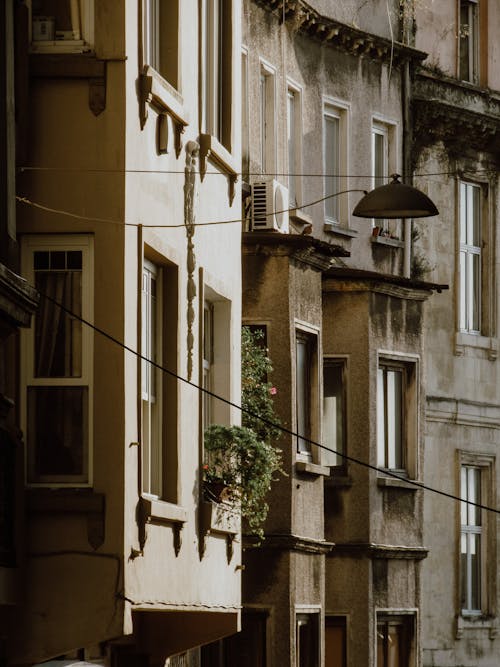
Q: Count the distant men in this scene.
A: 0